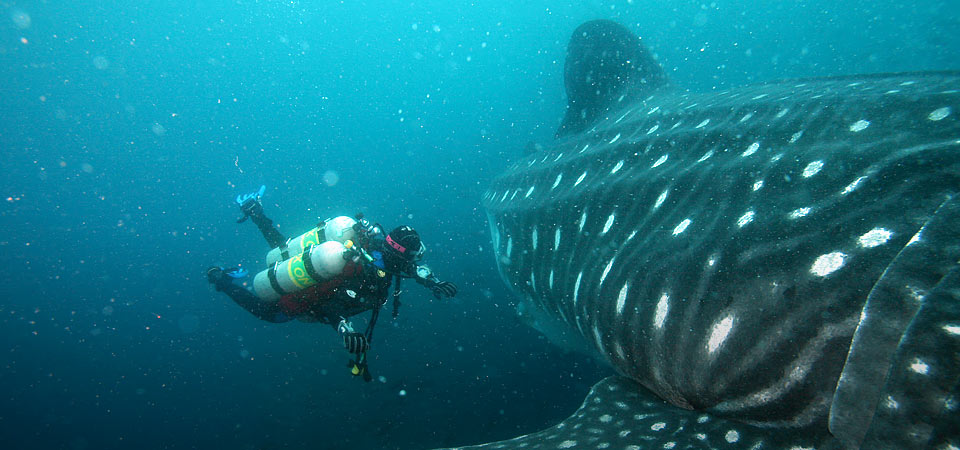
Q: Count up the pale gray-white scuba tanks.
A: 2